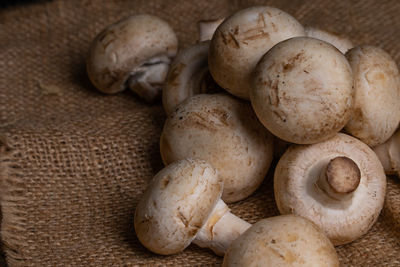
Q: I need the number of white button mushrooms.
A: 12